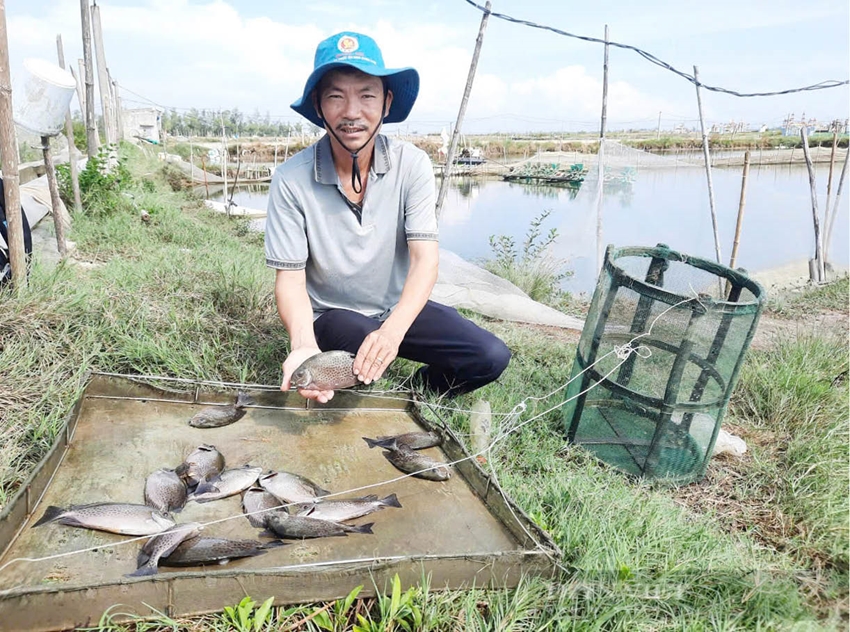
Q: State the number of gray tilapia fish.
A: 14